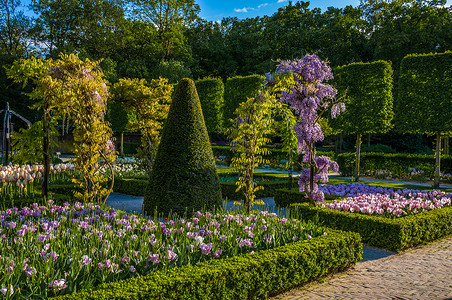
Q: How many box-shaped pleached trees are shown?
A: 4